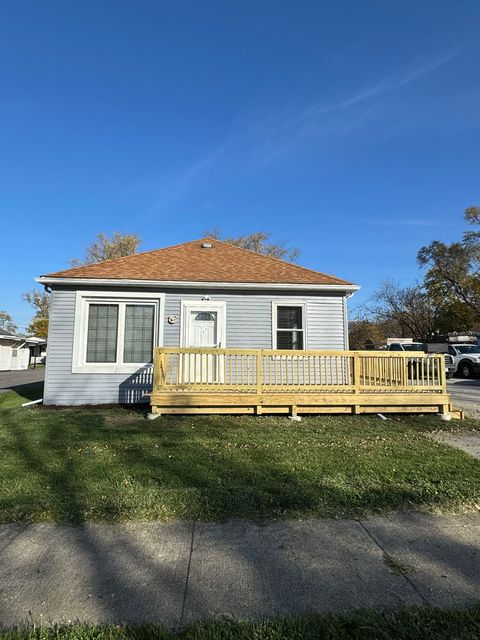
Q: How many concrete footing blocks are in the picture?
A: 3